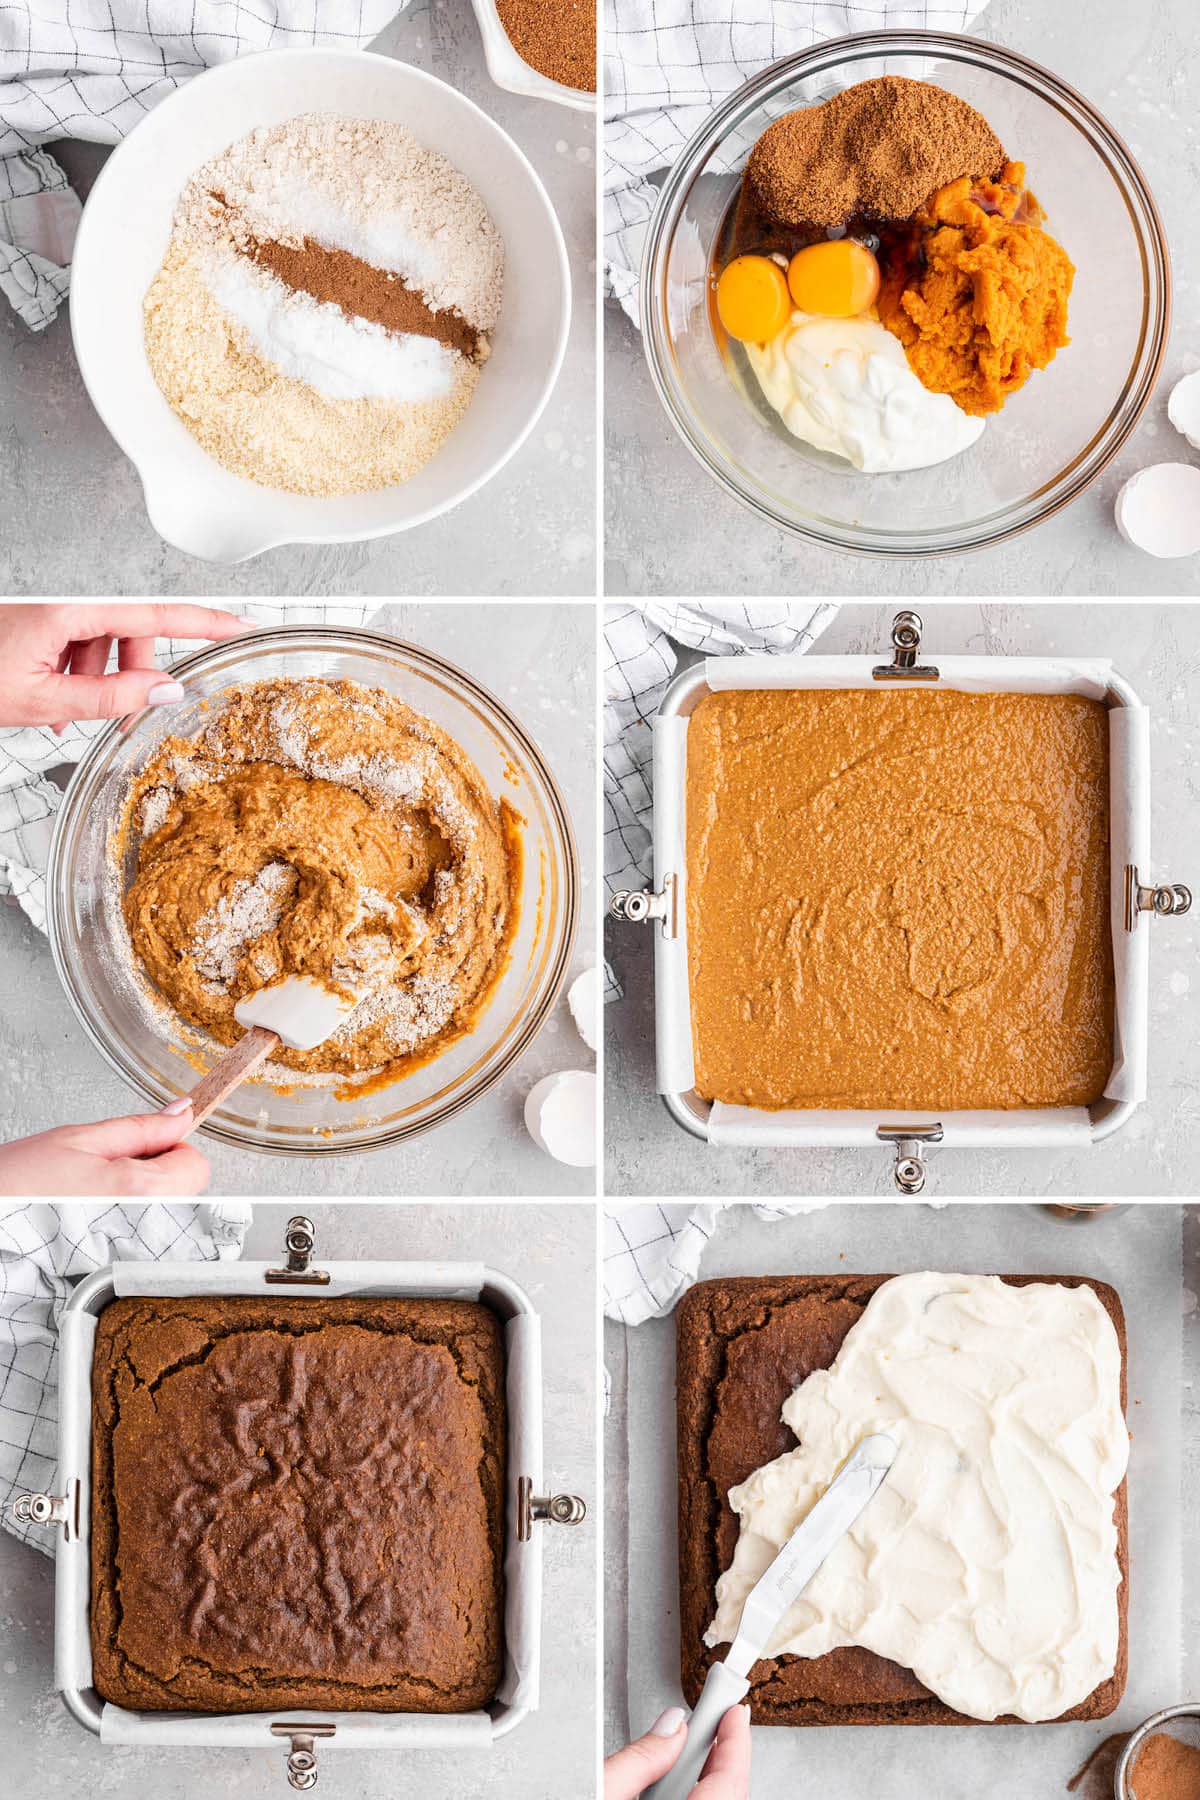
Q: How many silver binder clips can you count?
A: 8